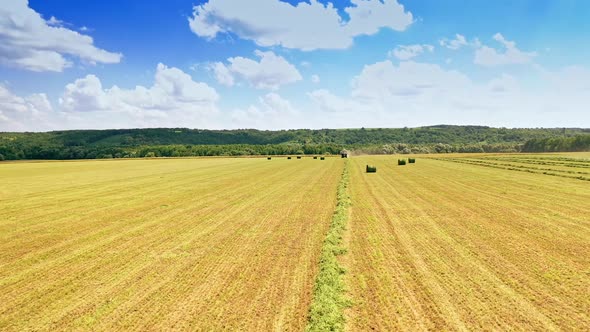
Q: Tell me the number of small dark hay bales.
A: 8